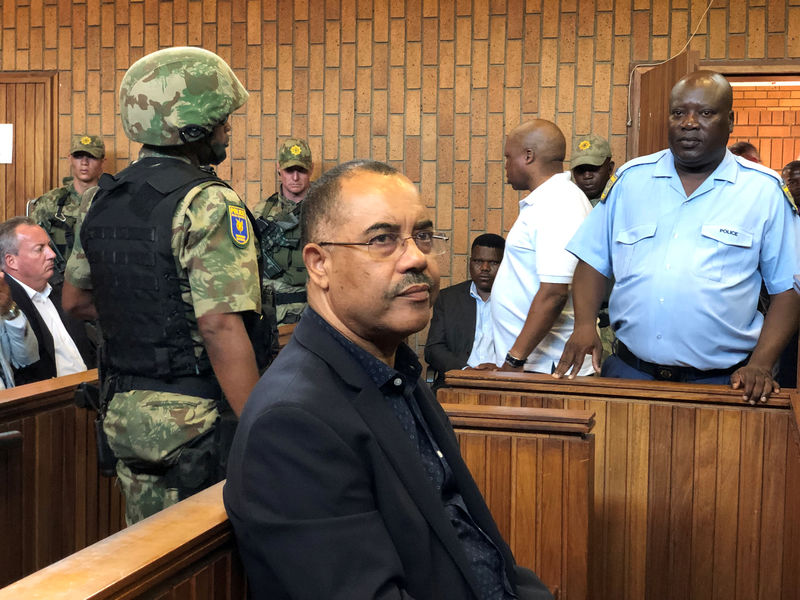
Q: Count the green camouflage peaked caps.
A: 3